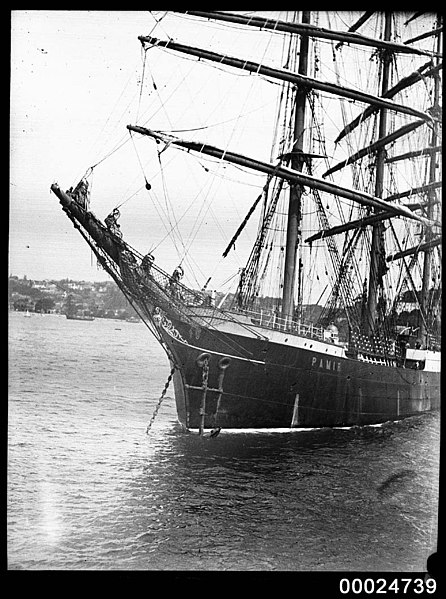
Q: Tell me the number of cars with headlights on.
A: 0